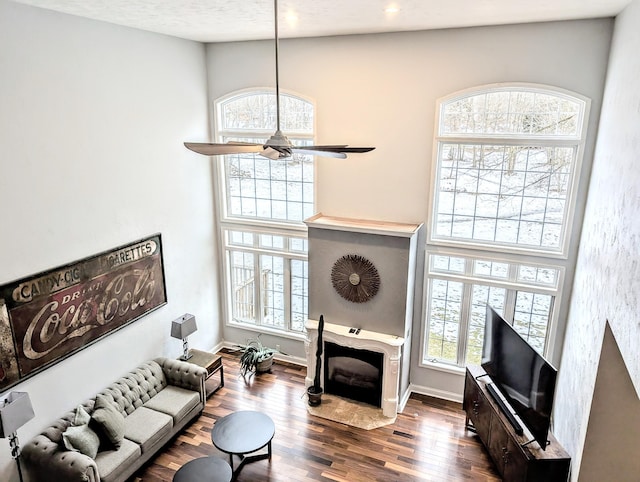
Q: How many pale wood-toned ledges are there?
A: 1